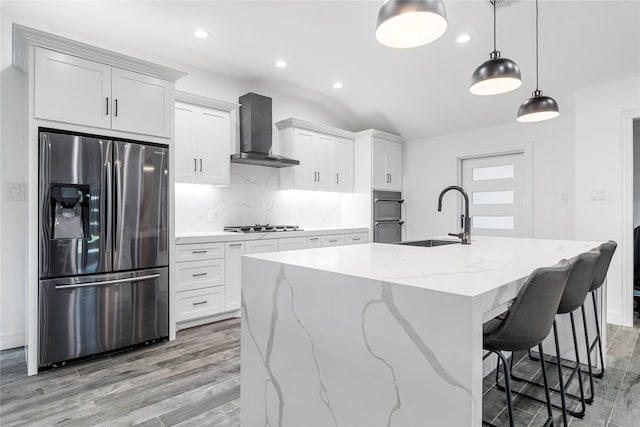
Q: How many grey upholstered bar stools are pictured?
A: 3